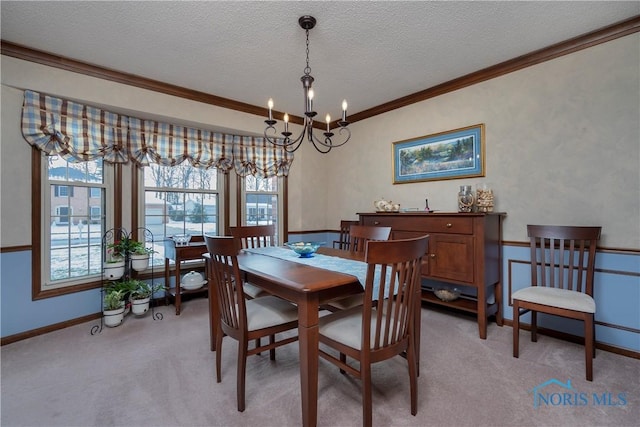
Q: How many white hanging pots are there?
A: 4